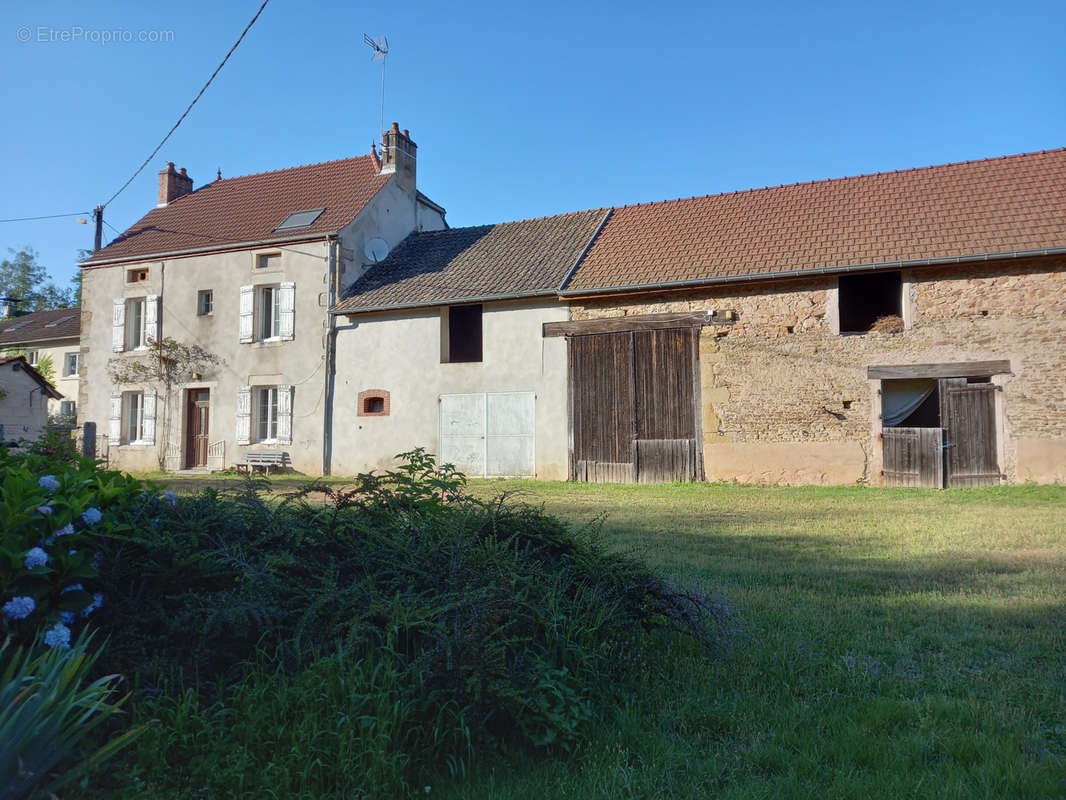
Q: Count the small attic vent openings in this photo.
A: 2